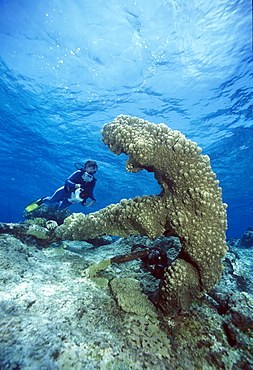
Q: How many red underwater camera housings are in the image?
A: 0